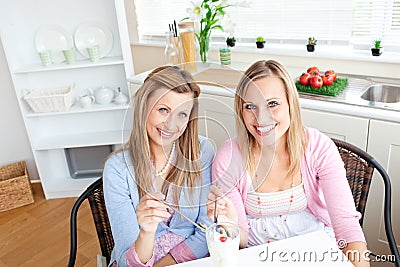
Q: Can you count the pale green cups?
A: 3